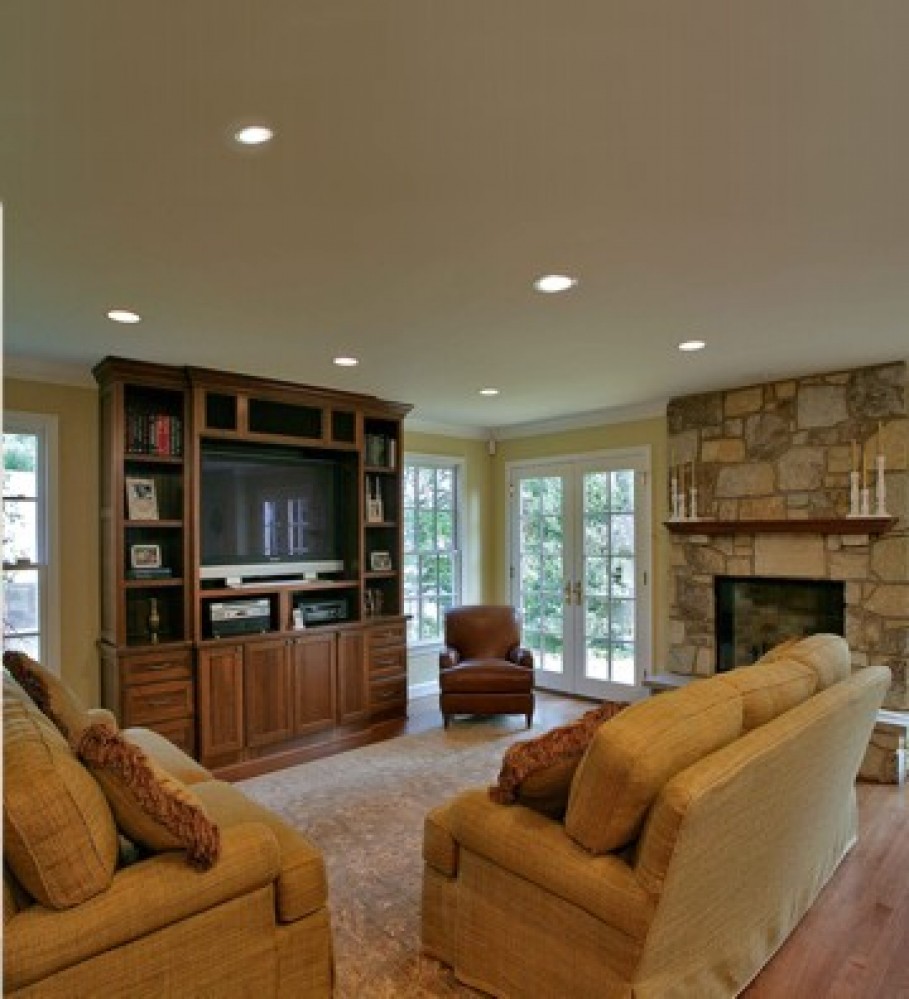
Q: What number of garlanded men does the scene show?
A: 0